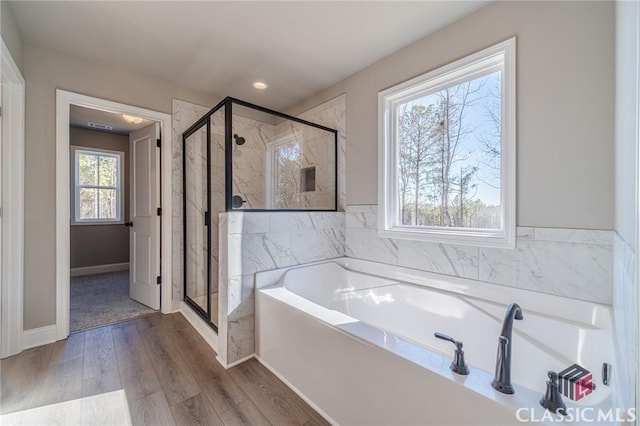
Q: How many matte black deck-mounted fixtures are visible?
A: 3